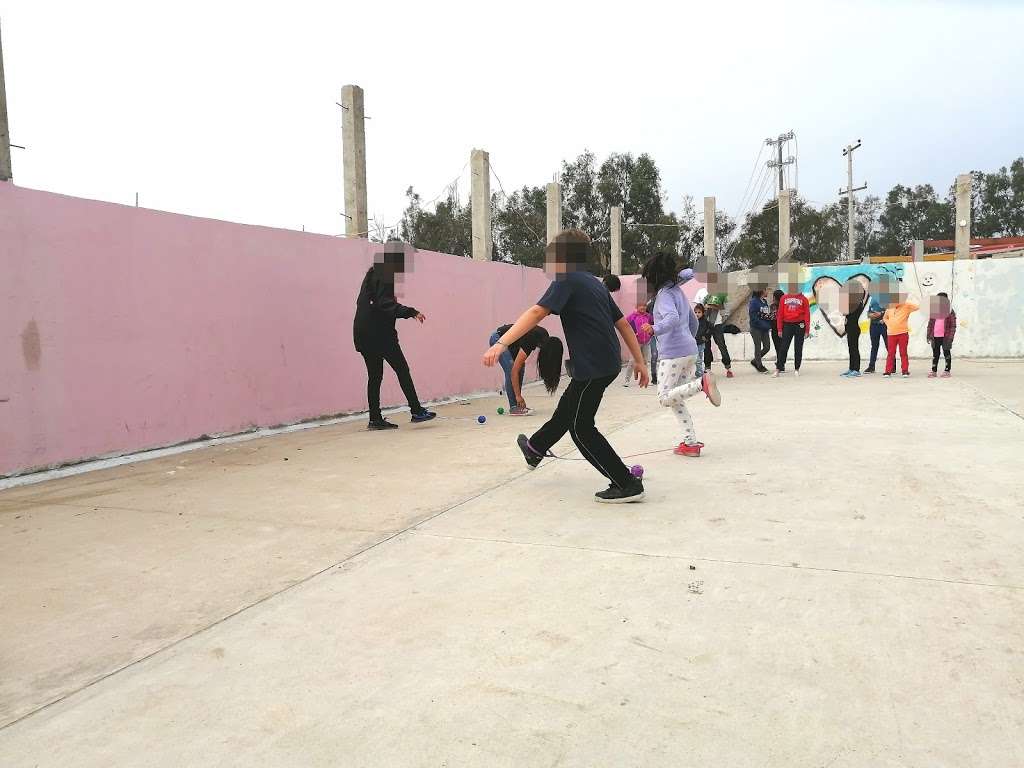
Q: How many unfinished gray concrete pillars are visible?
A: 8